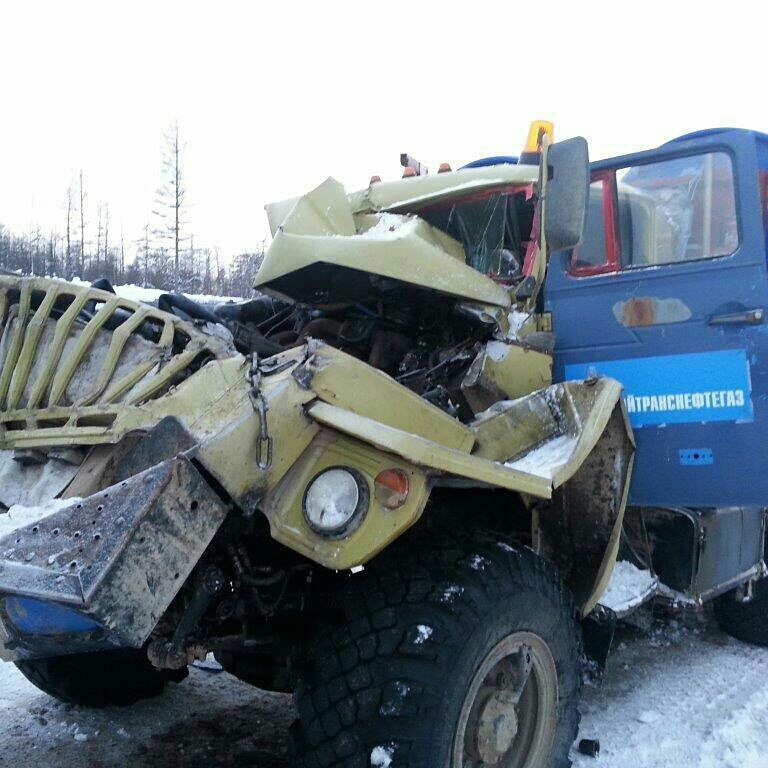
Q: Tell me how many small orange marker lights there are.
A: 3